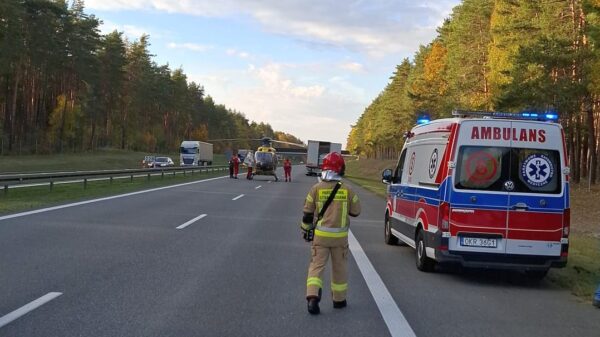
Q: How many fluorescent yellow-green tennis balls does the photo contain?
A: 0